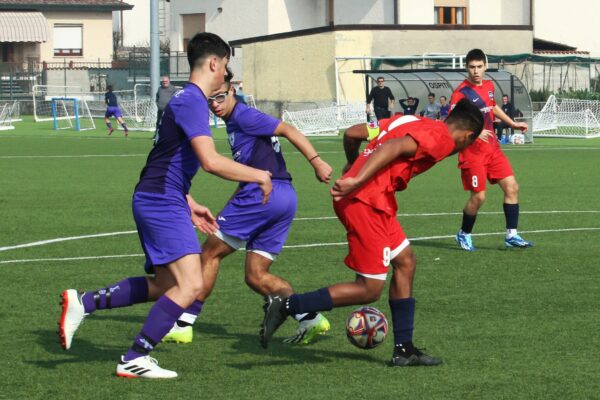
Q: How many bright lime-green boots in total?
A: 2